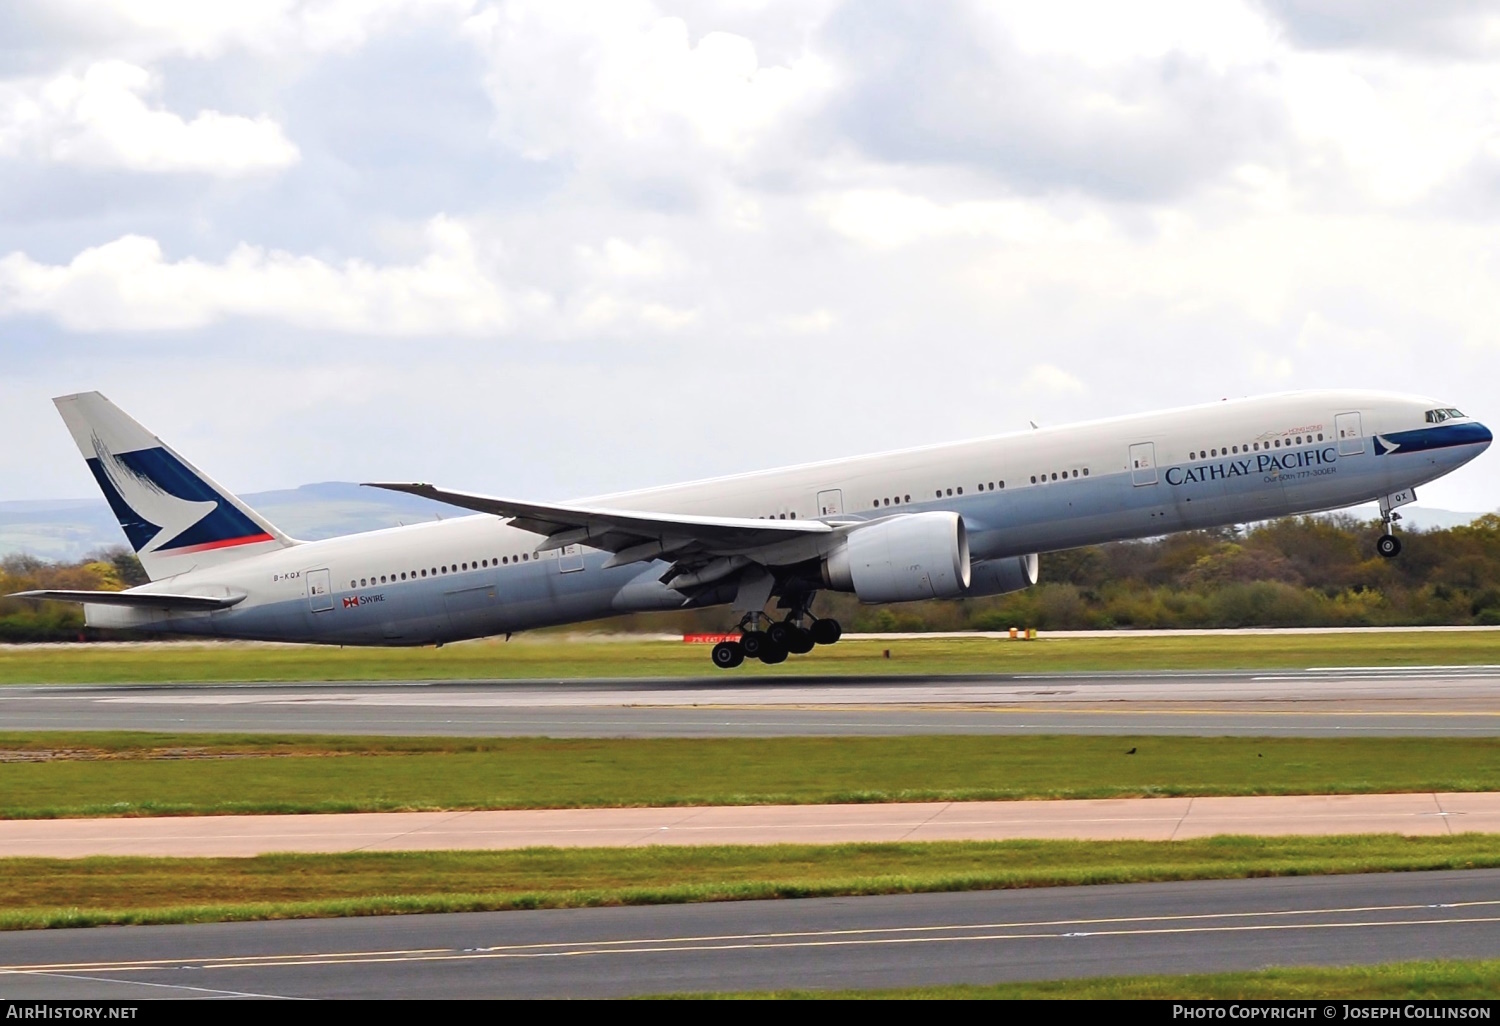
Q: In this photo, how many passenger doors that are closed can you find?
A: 5